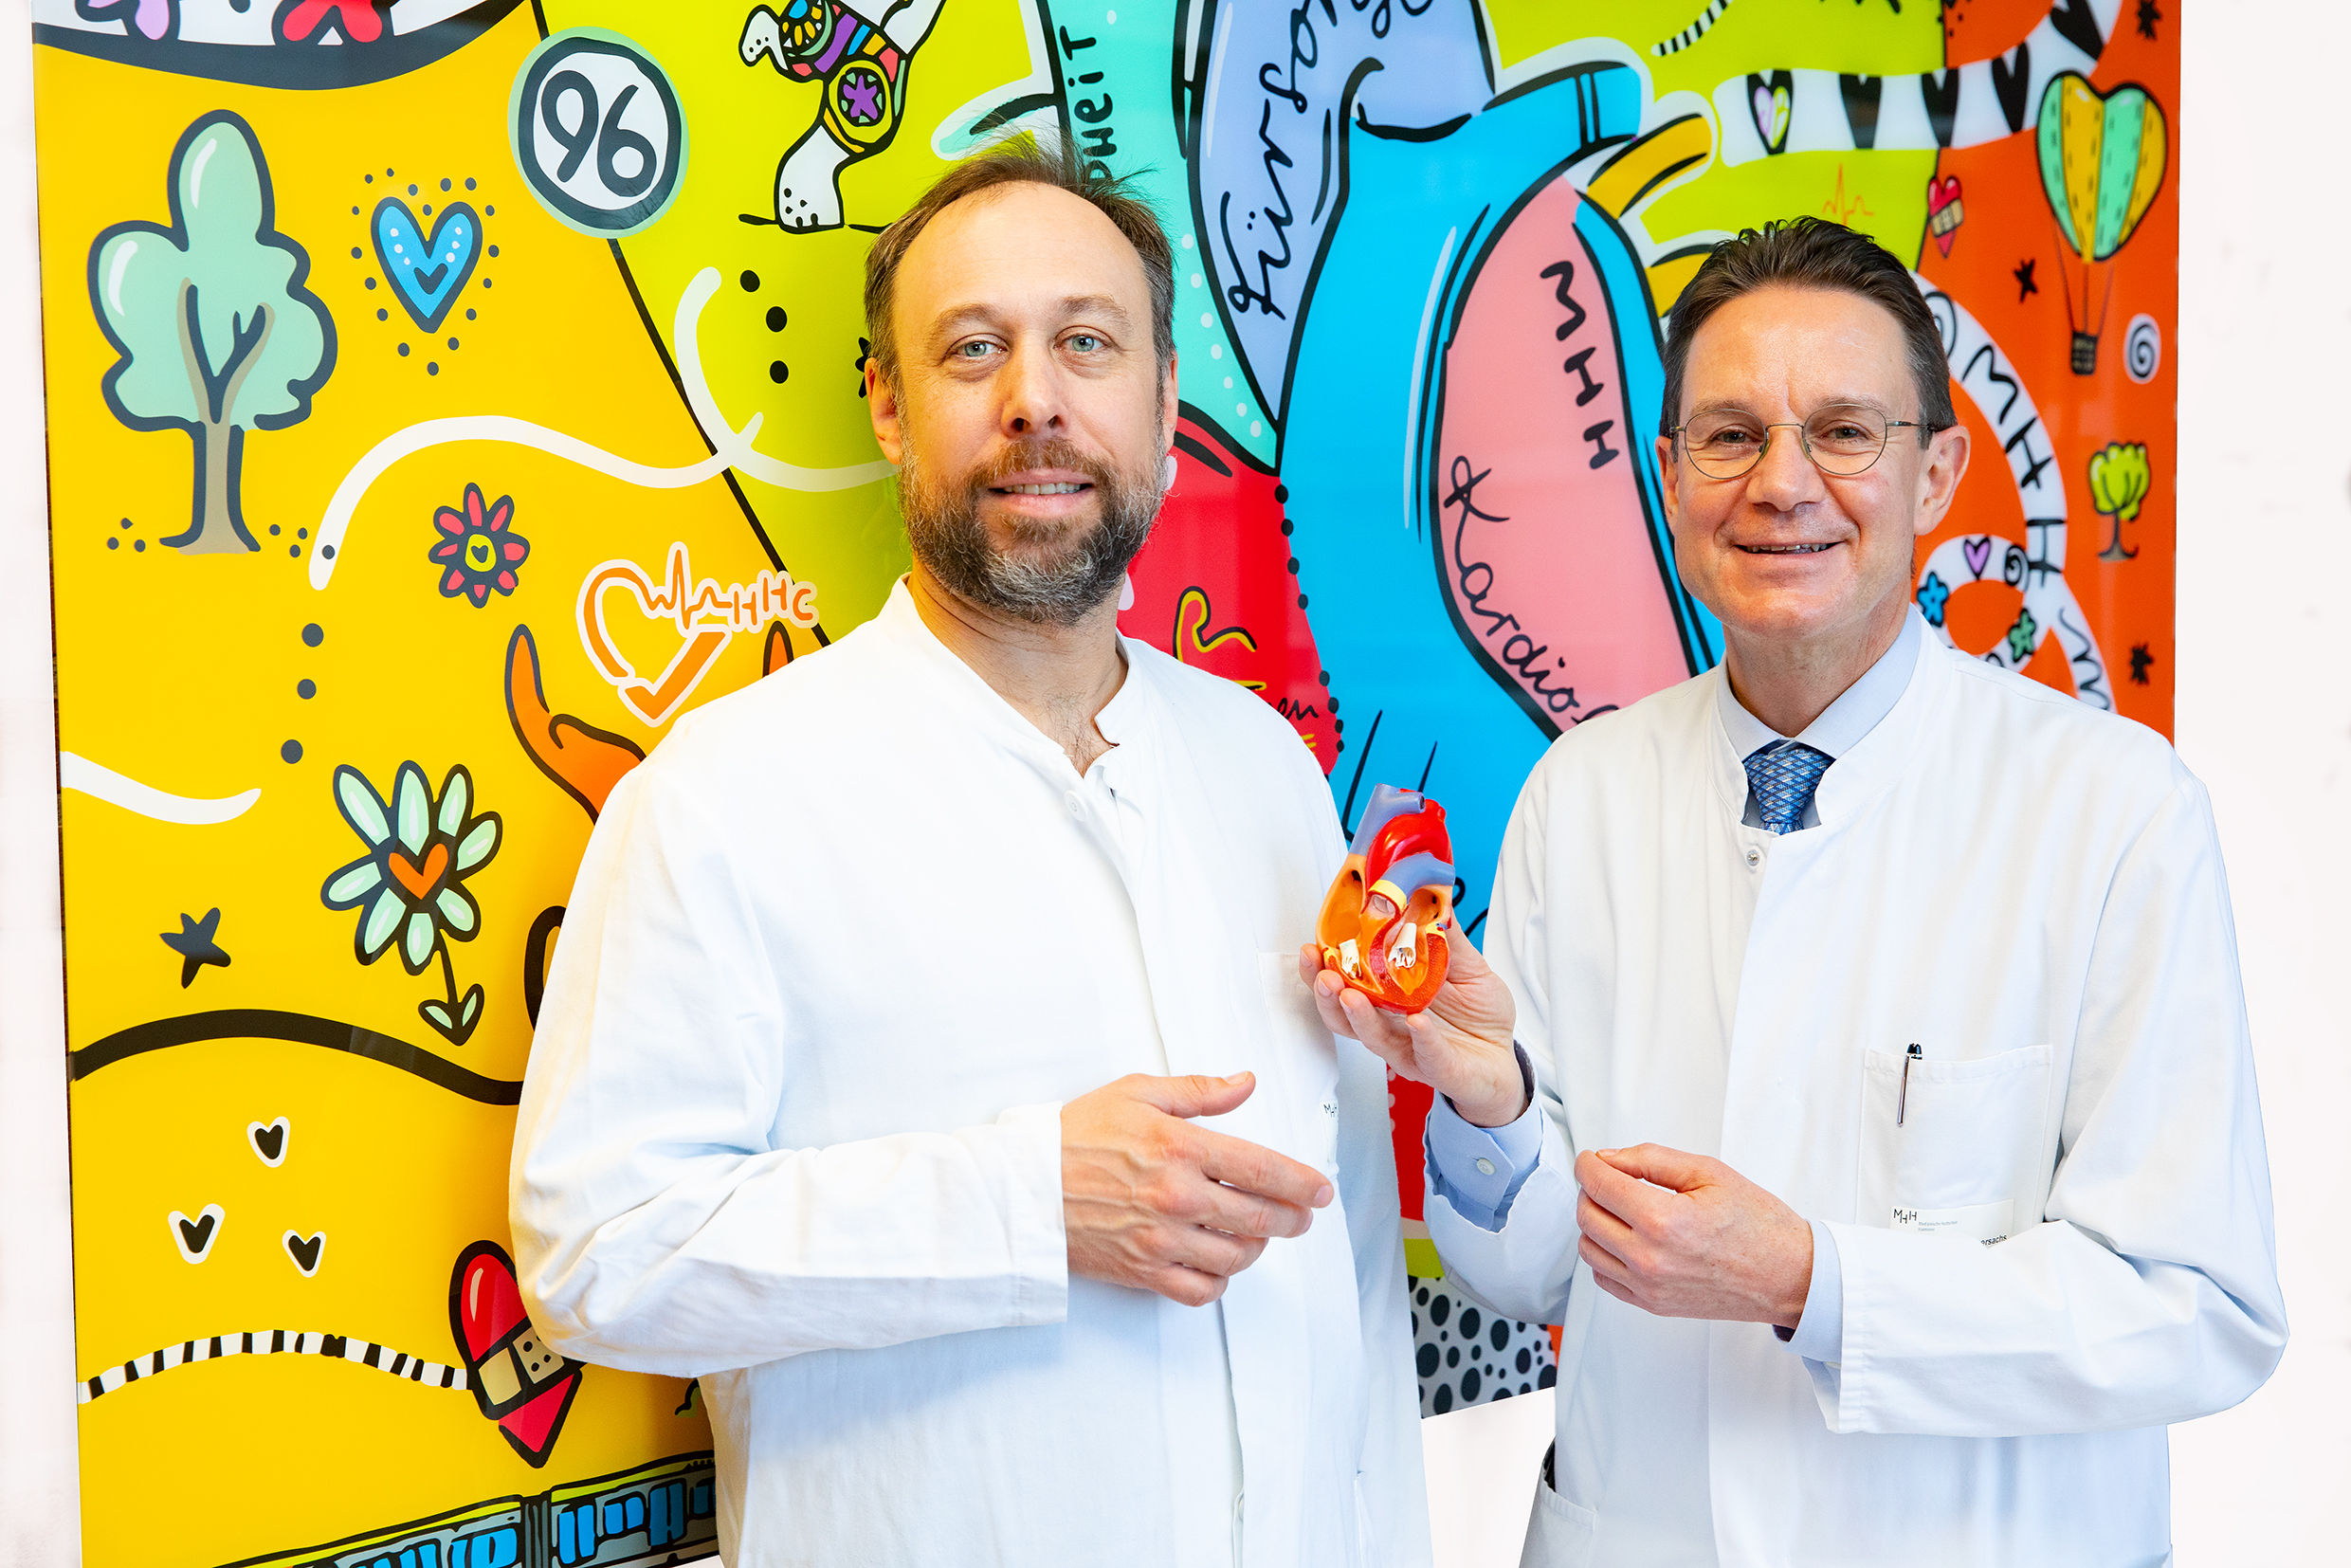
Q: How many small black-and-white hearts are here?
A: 3